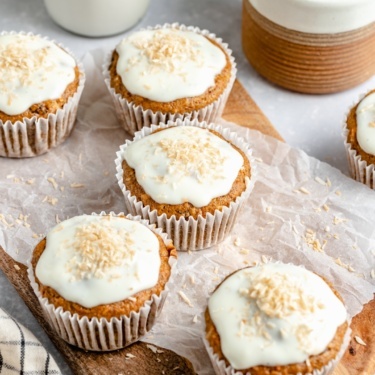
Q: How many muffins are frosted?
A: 6